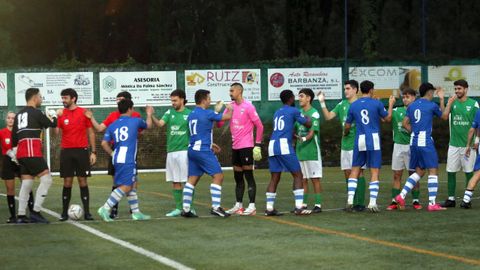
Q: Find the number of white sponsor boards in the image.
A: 7